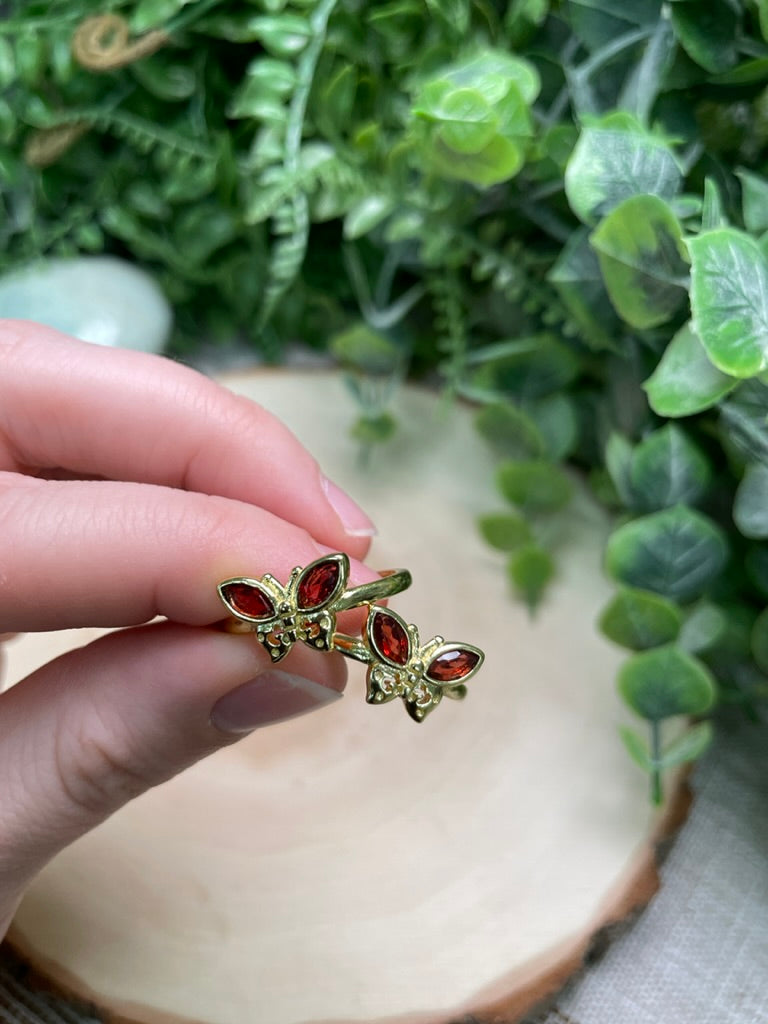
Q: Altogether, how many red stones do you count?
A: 4